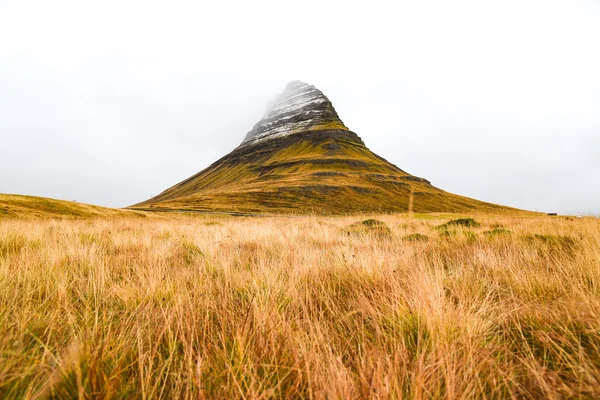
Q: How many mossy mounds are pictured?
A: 5